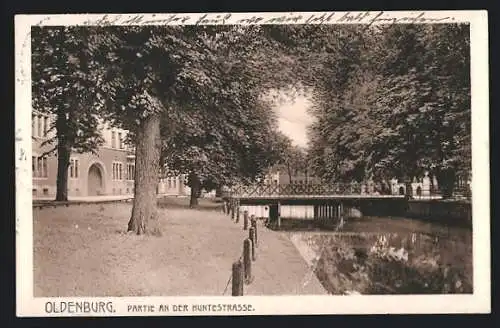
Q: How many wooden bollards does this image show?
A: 9